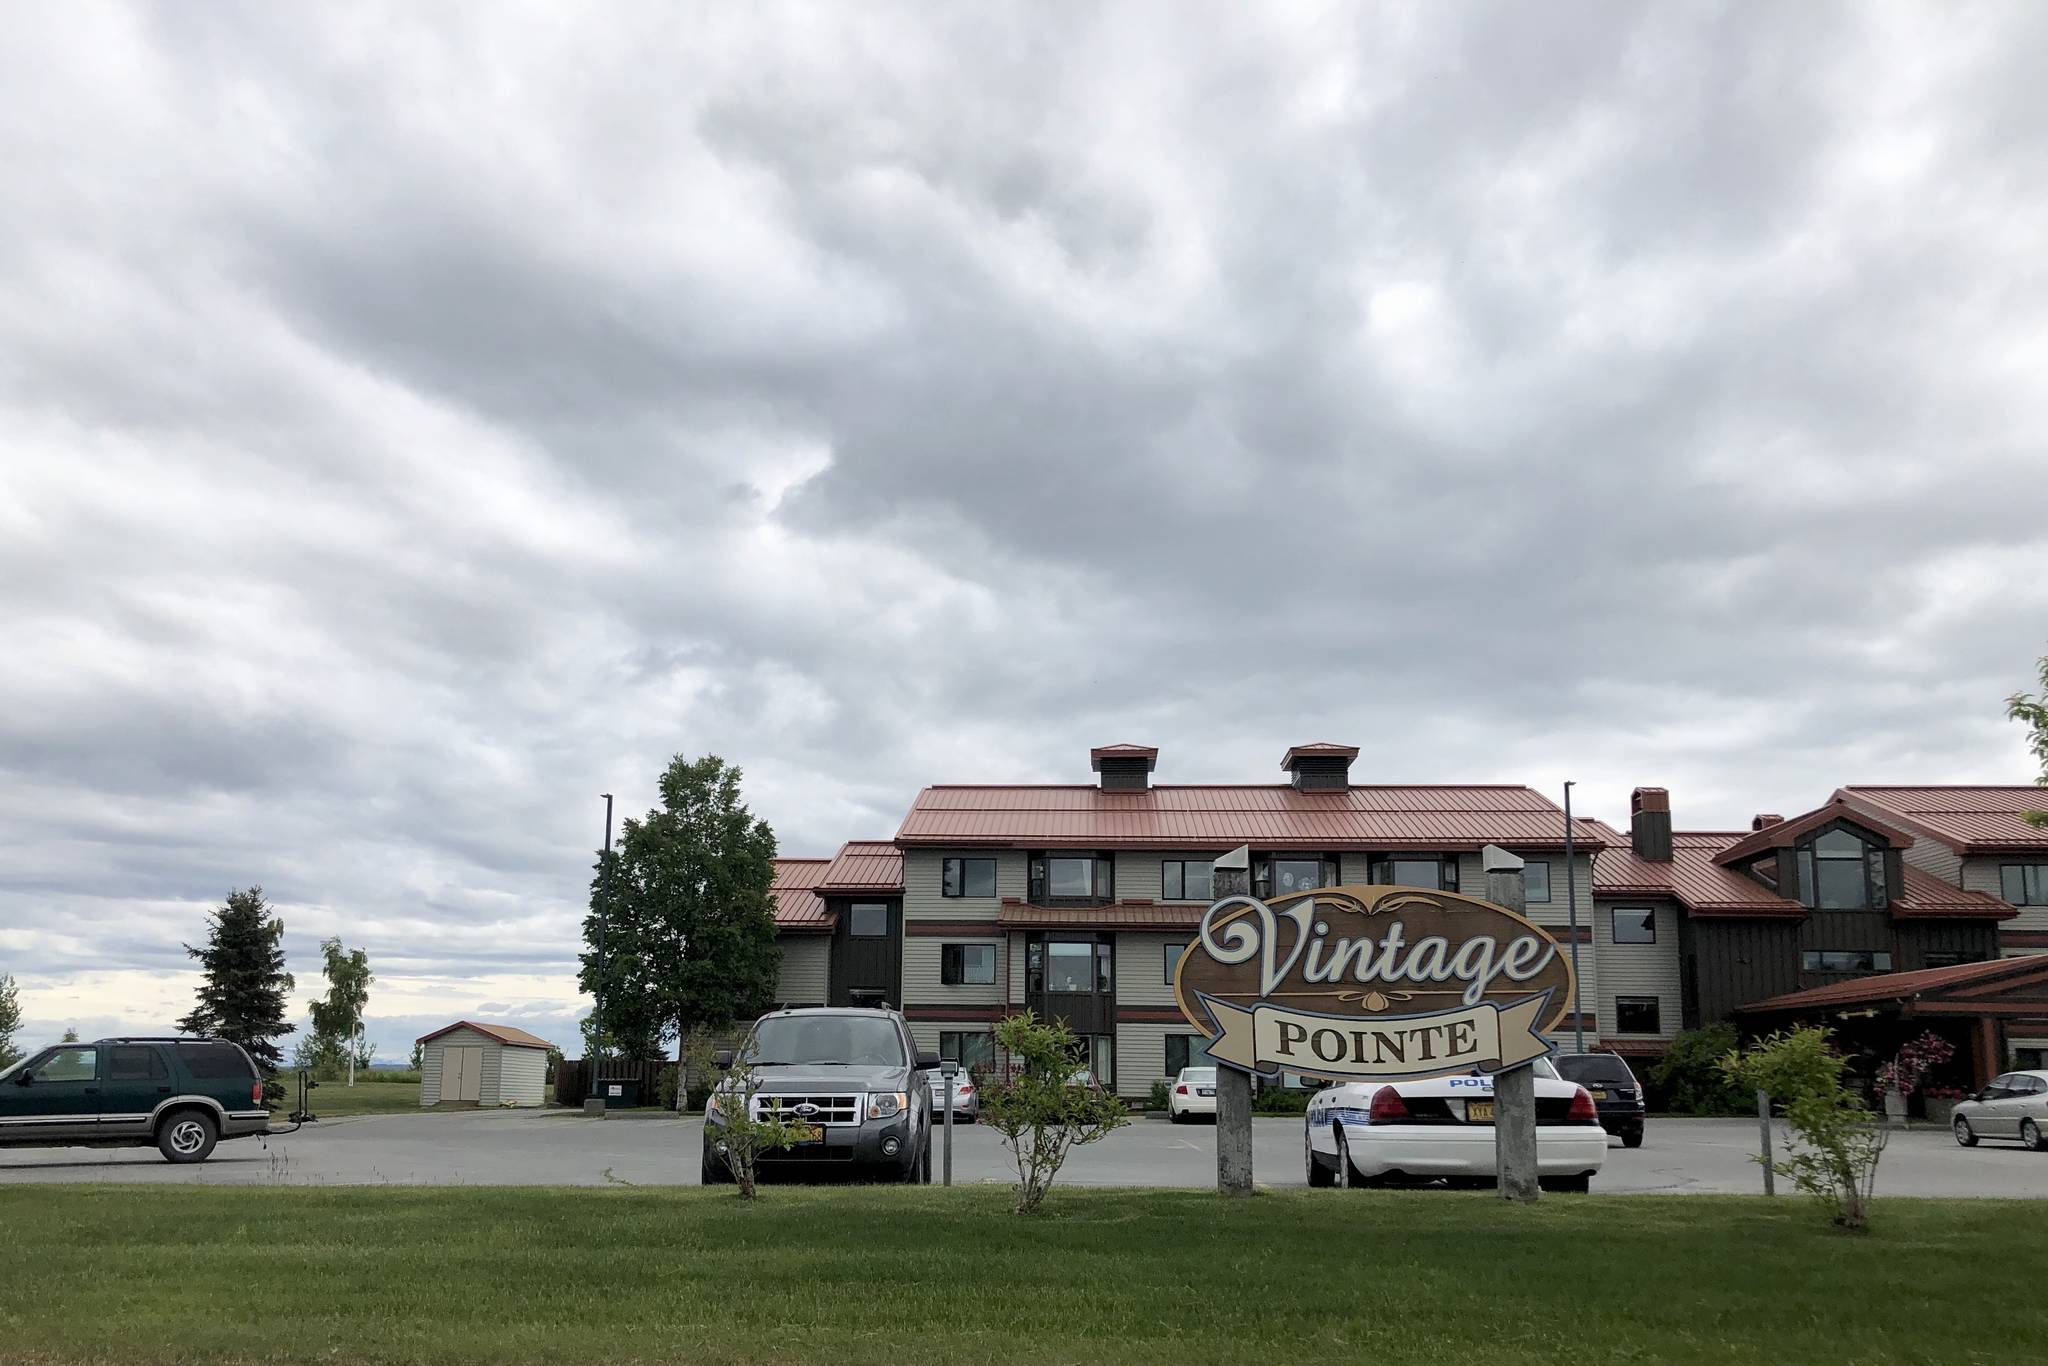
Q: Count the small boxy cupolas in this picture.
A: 2